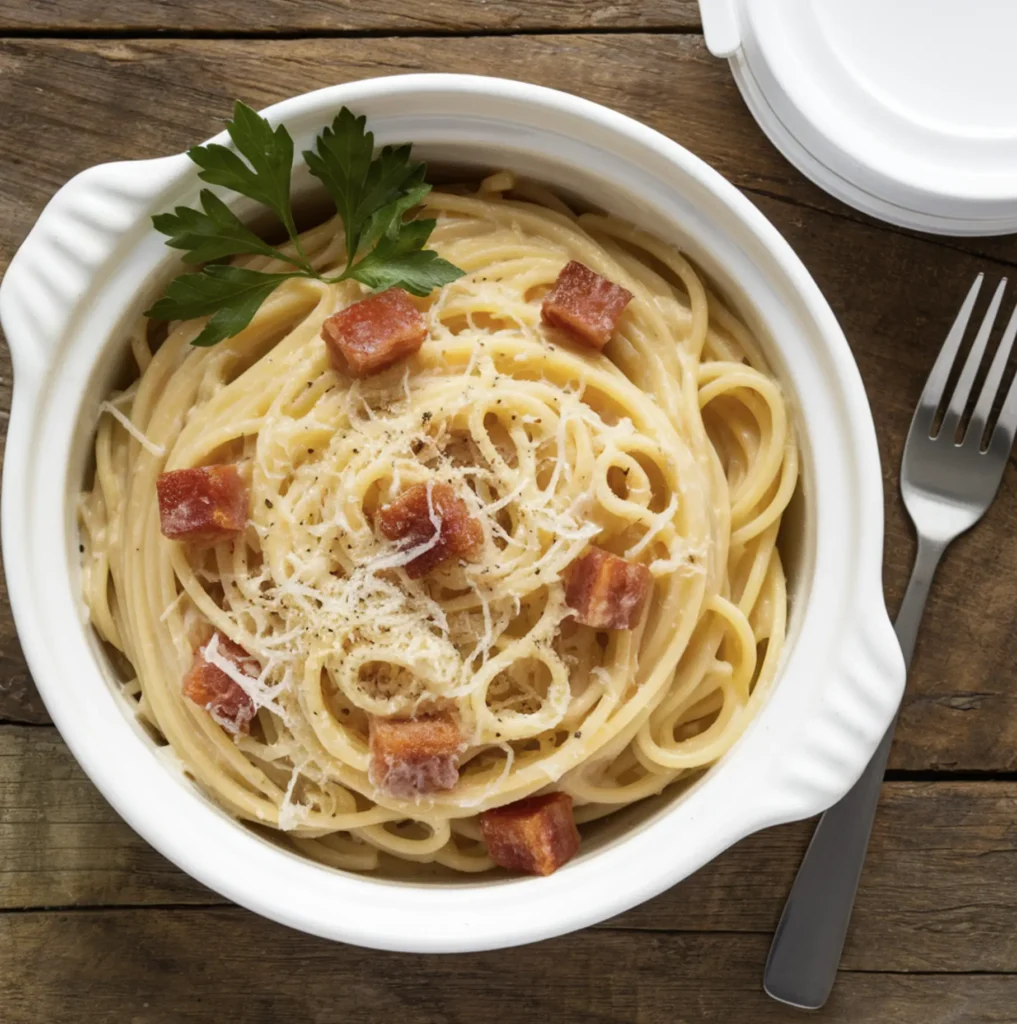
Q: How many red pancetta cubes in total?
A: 8